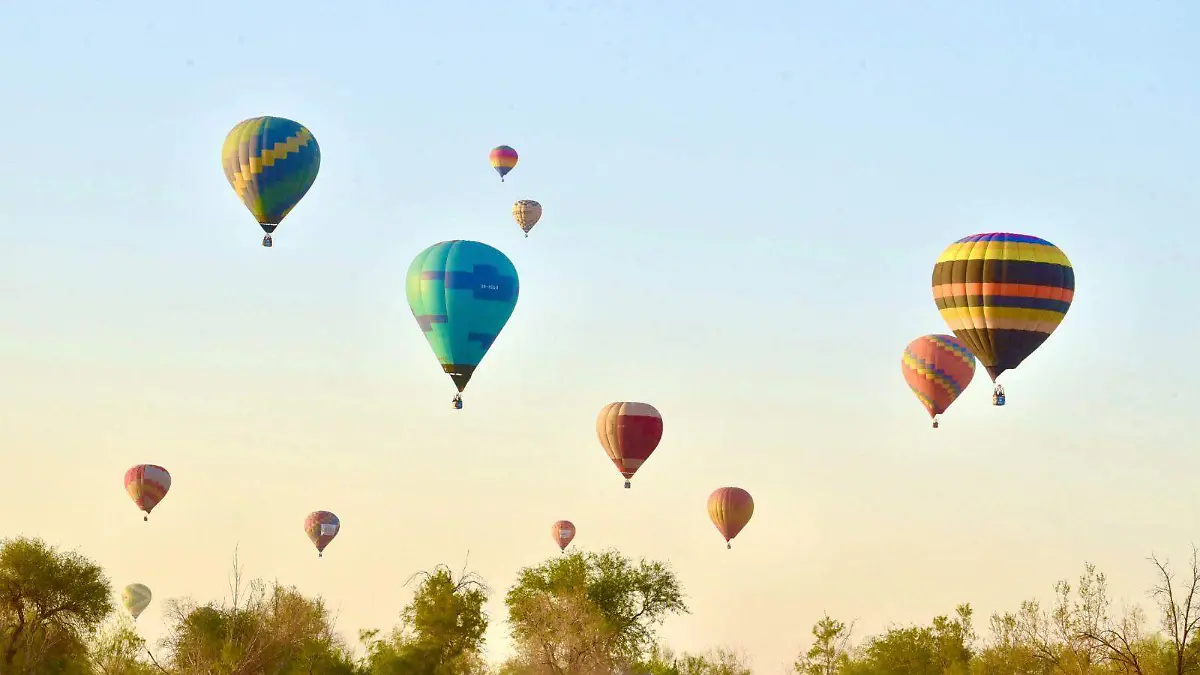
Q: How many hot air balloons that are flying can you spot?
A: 12